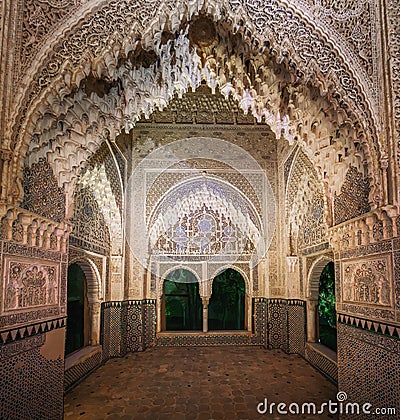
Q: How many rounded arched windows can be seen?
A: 4